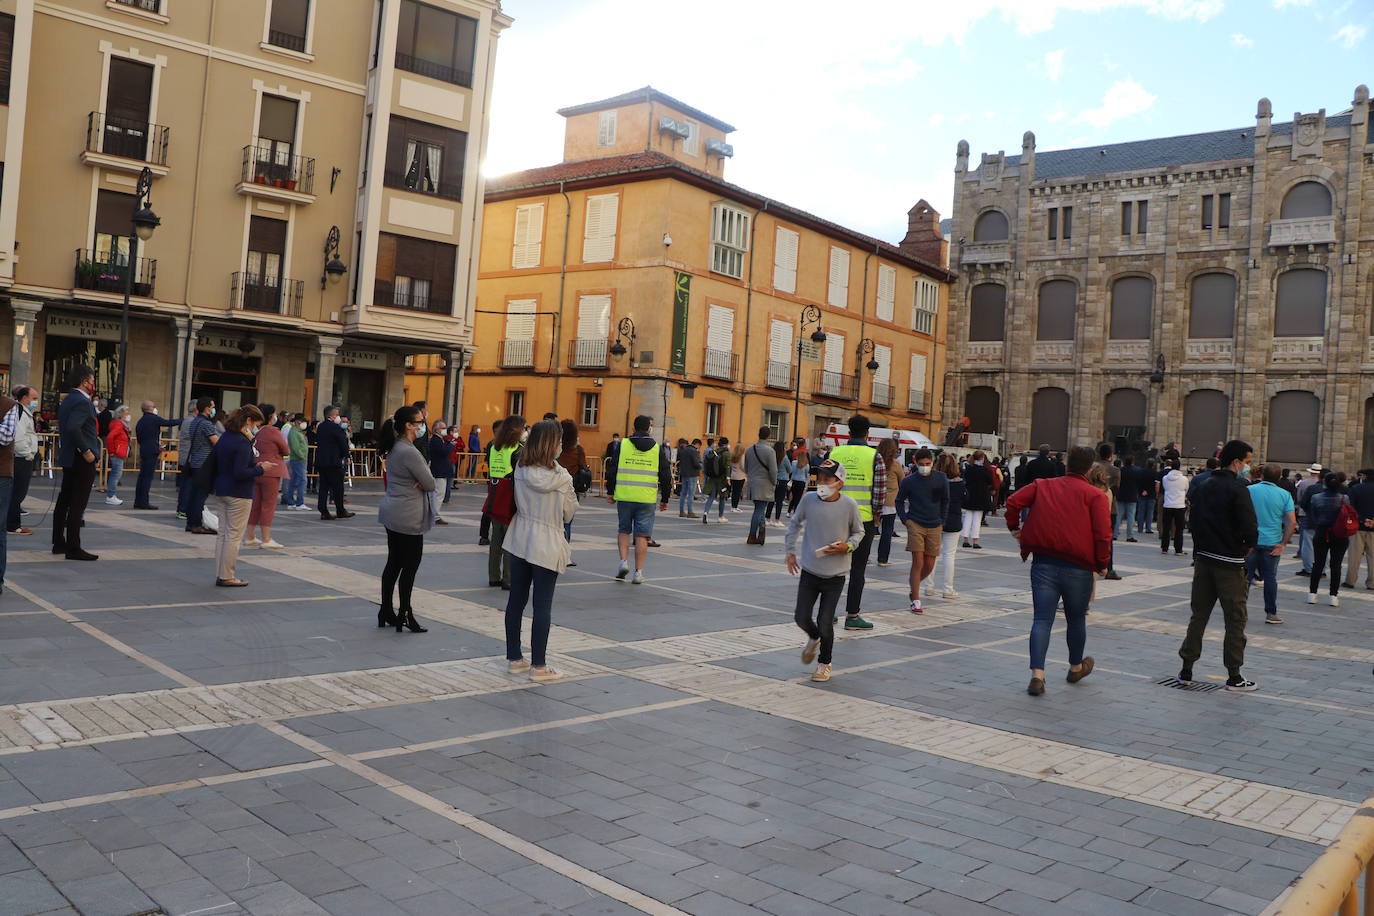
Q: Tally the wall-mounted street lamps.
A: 4